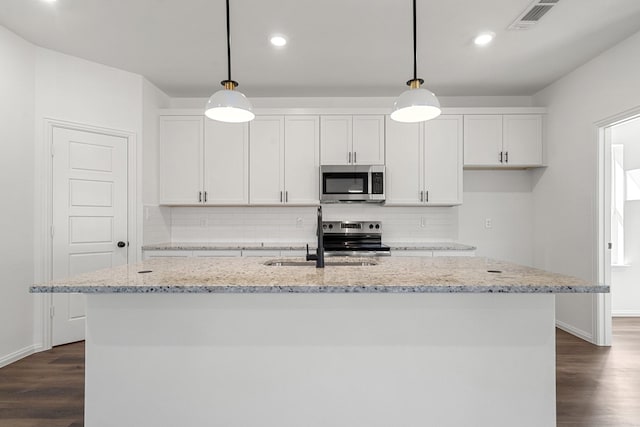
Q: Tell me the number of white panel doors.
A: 1